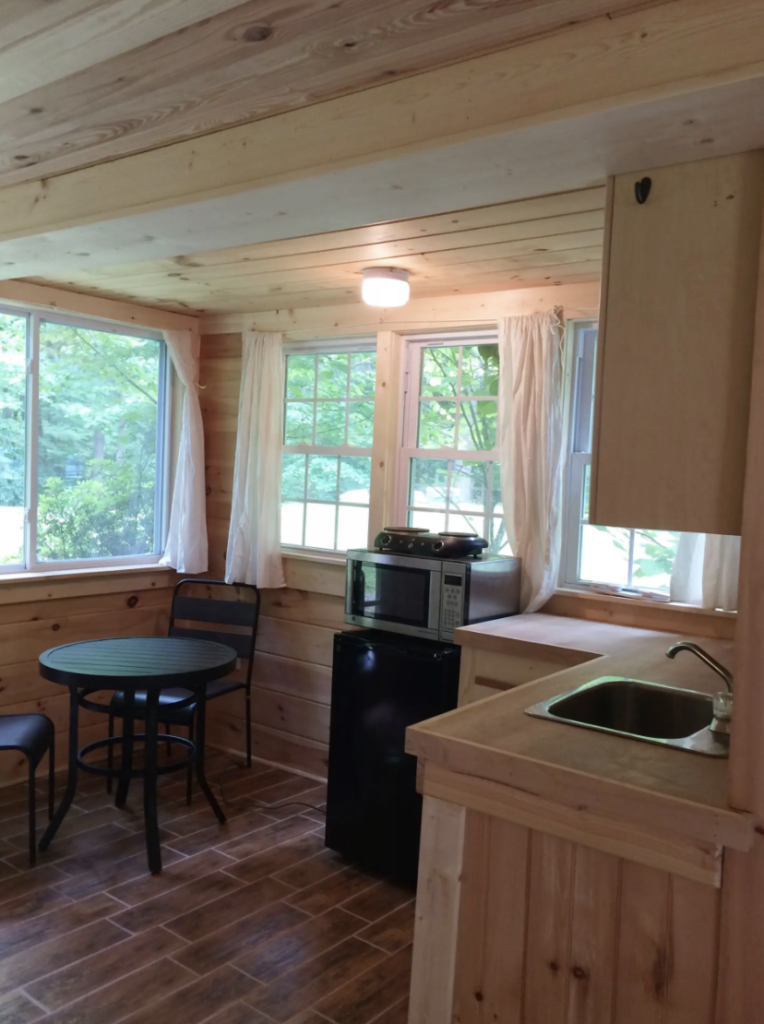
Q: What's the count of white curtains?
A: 4